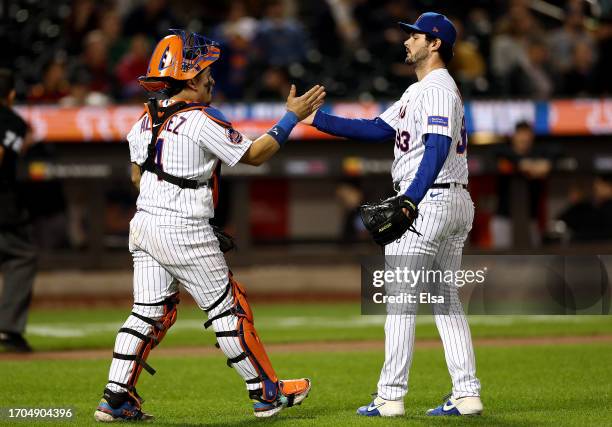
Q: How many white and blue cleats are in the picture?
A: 2